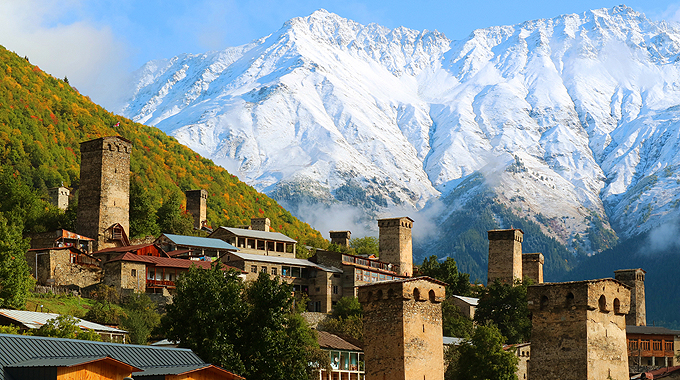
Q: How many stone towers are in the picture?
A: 11